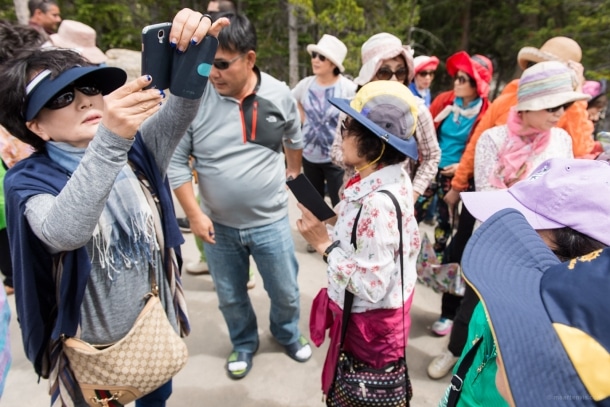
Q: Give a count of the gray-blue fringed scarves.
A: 1